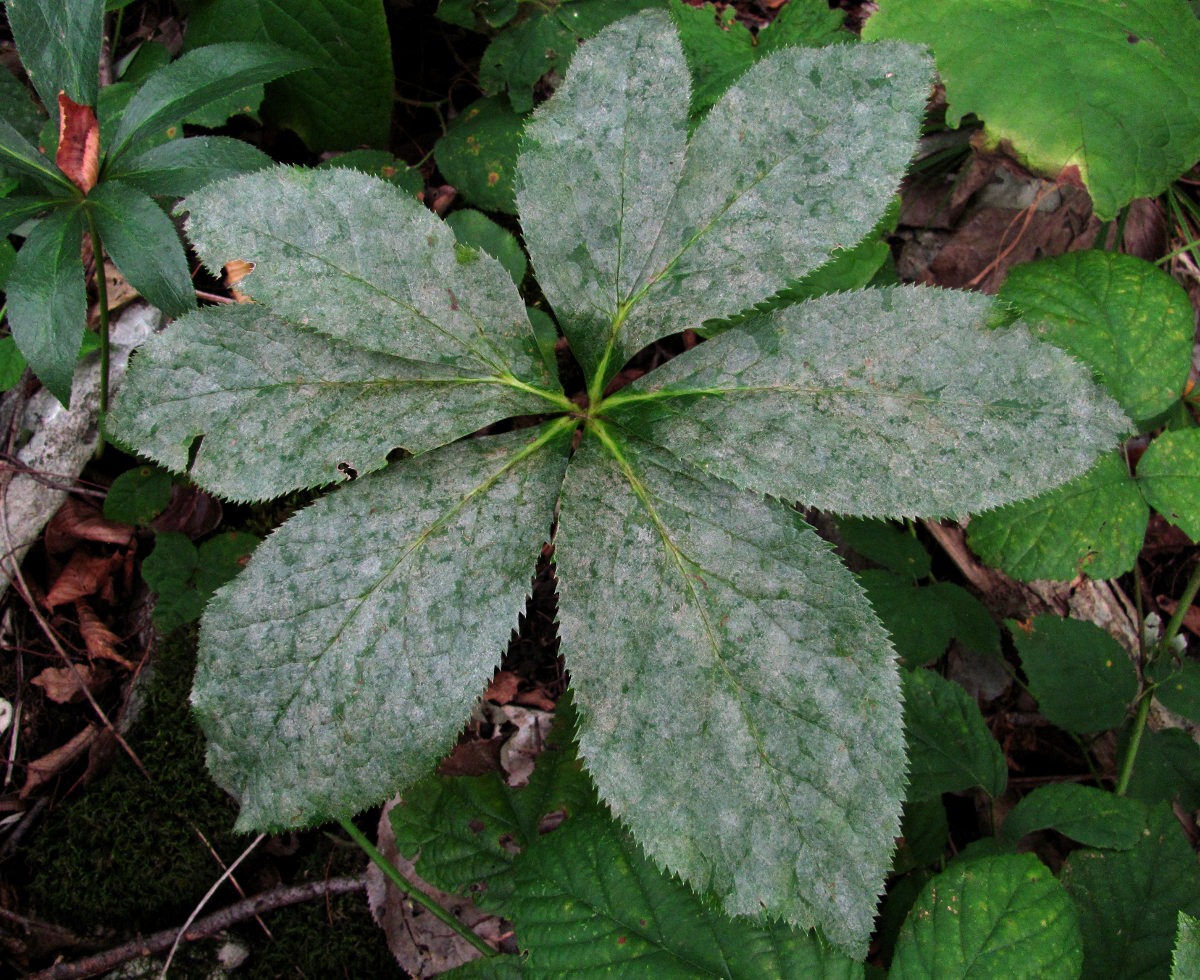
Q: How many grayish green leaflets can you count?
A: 7